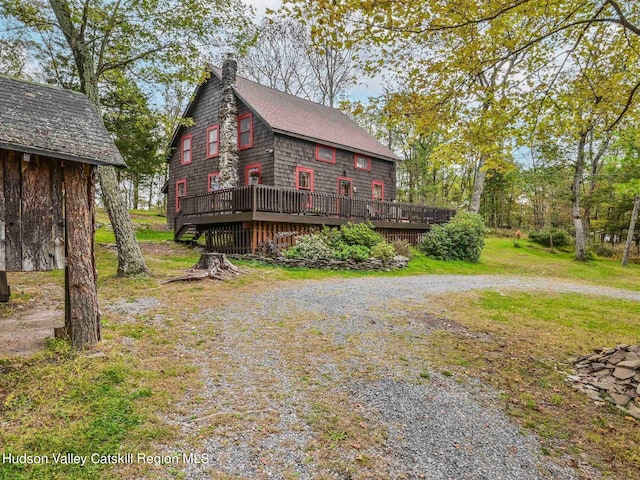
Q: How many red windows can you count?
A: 10